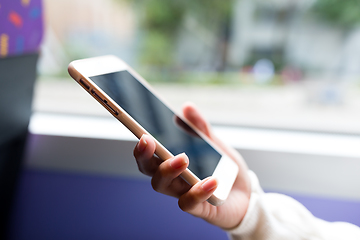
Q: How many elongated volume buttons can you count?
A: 2